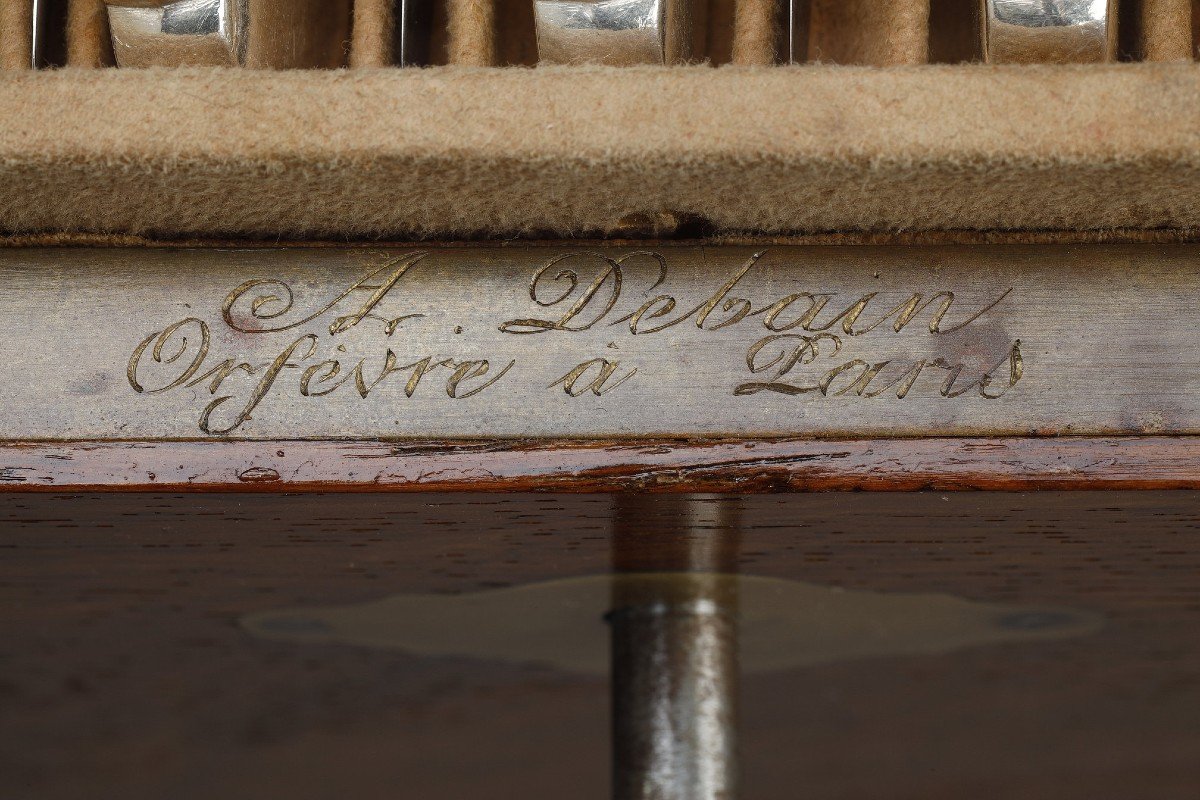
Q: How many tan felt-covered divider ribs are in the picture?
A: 7